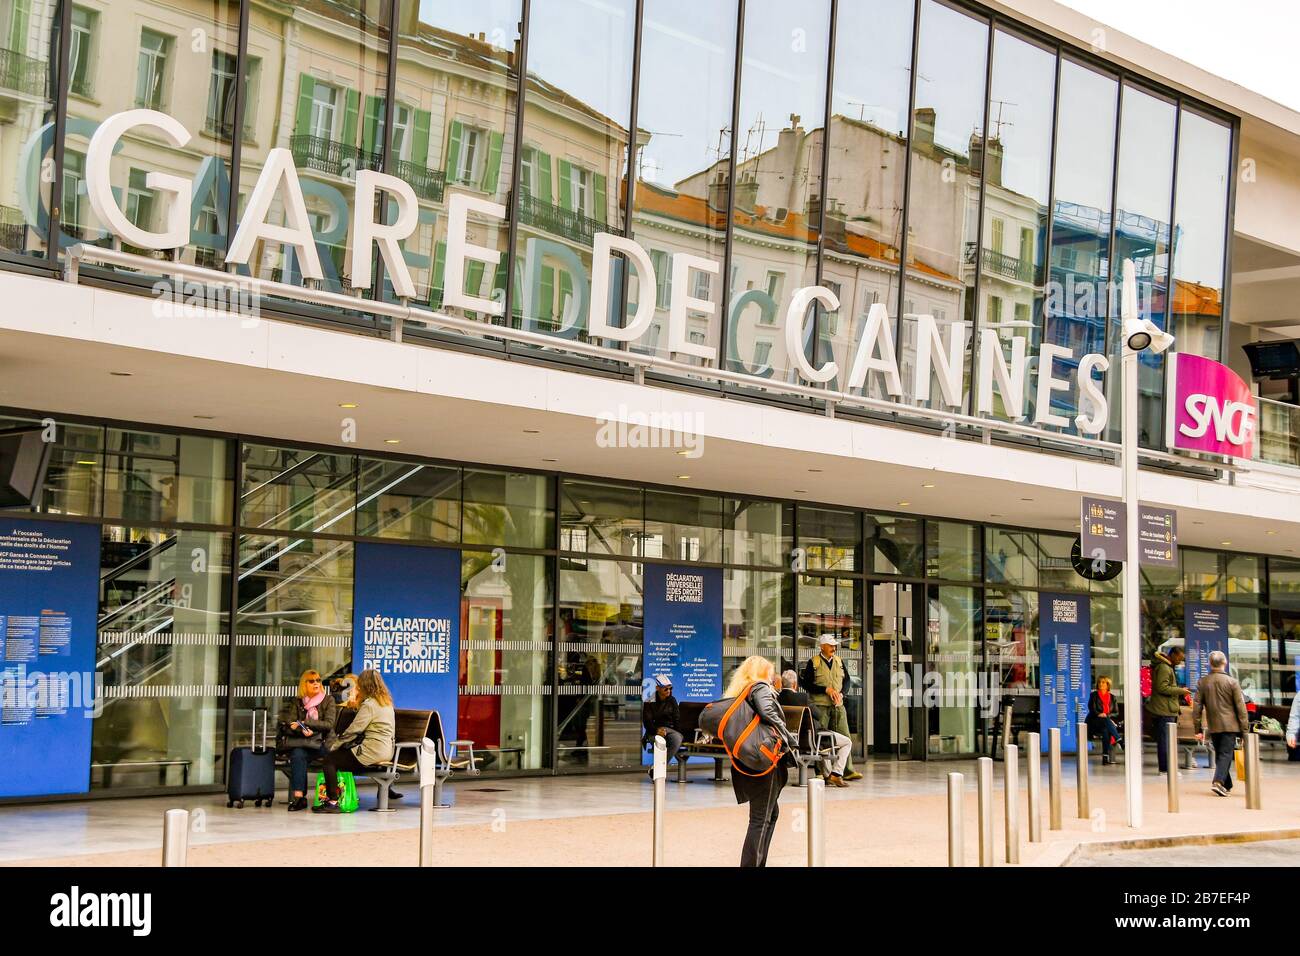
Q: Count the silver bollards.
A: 12